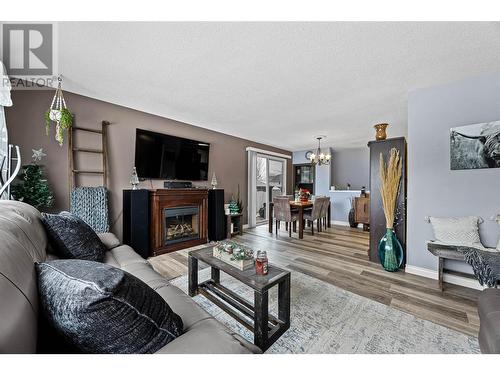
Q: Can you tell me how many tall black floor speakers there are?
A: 2